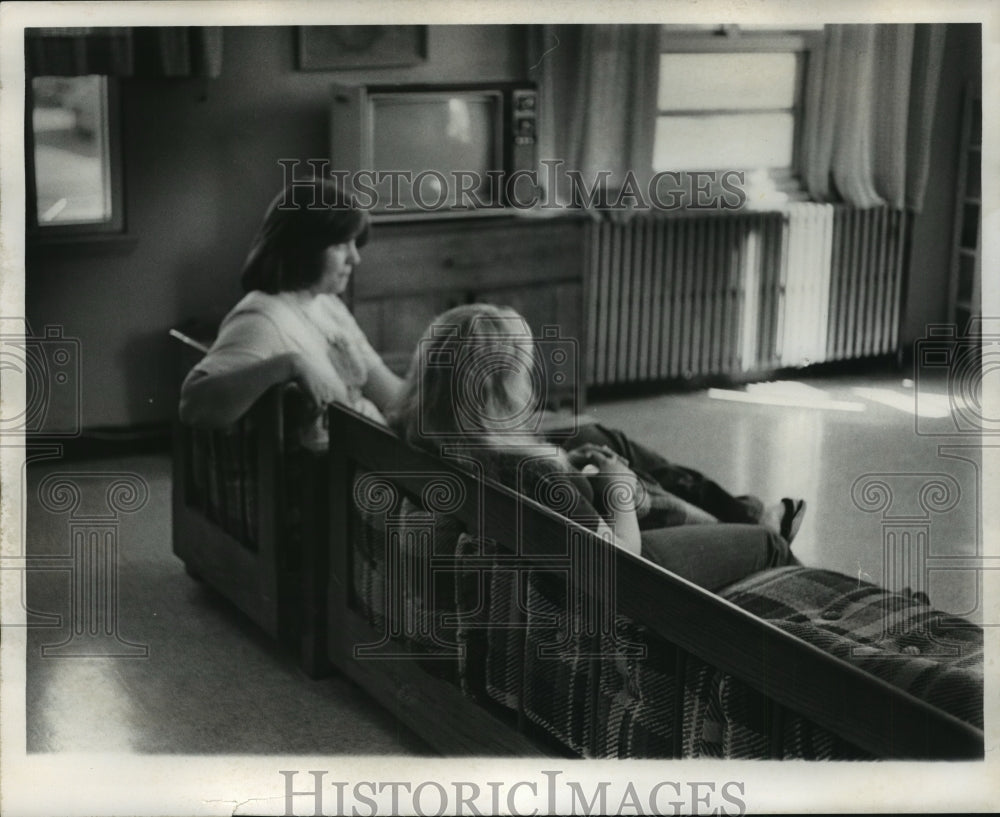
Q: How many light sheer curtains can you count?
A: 2